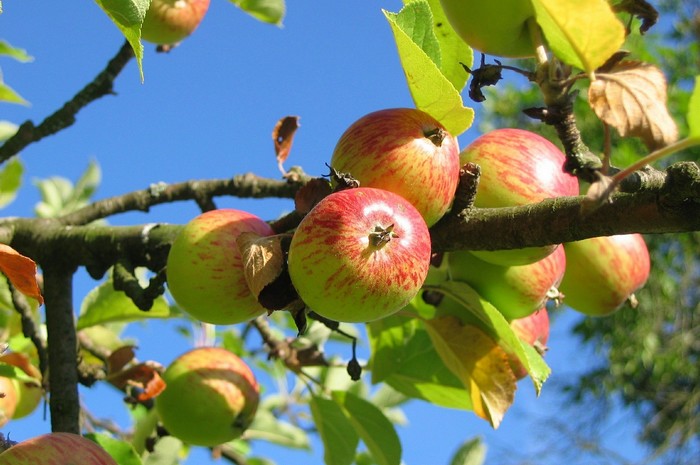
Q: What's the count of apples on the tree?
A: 13